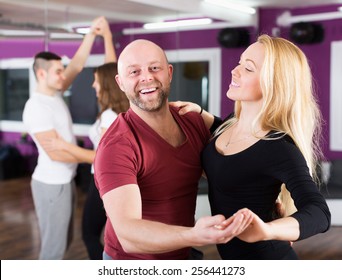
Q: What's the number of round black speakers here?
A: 2